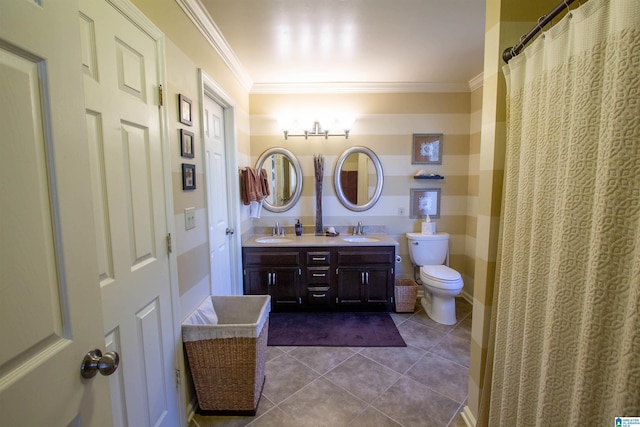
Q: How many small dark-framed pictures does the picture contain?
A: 3